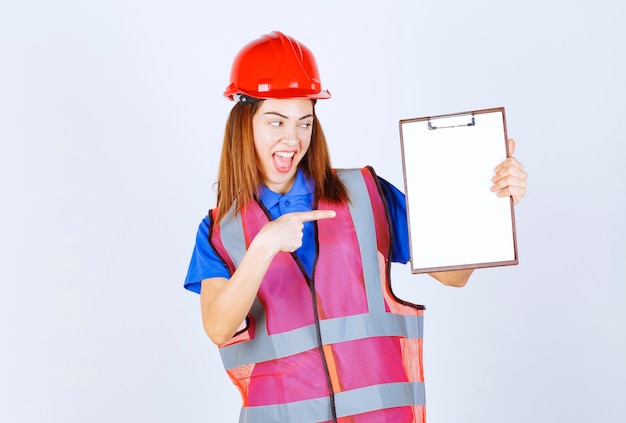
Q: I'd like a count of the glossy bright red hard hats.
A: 1